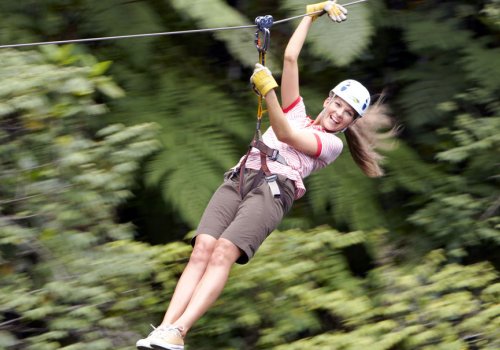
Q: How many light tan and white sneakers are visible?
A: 2